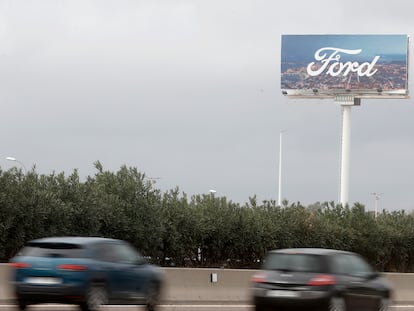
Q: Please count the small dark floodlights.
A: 4